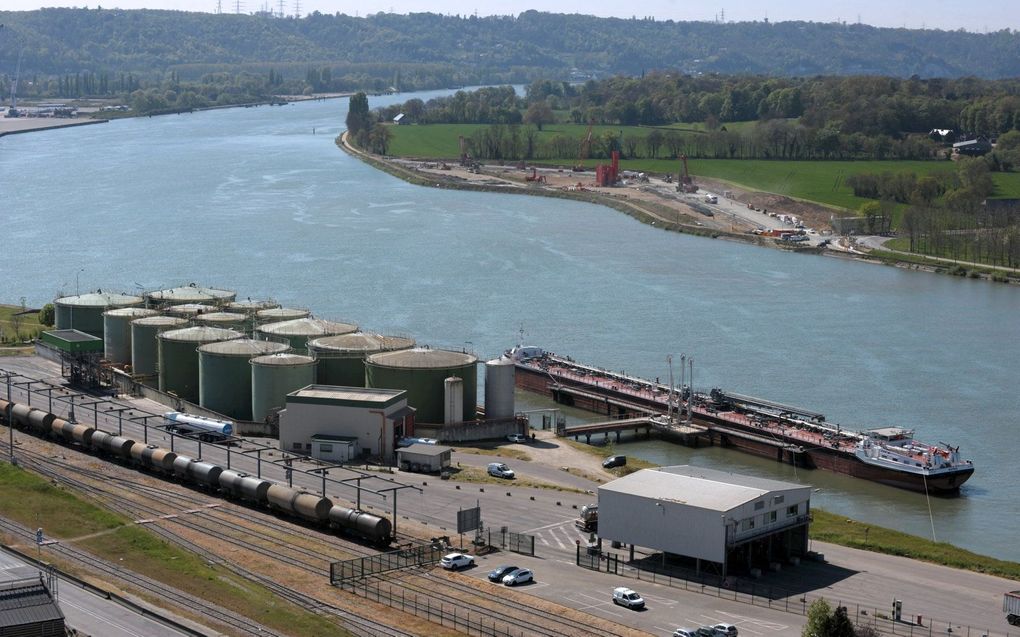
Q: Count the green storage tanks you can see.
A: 14